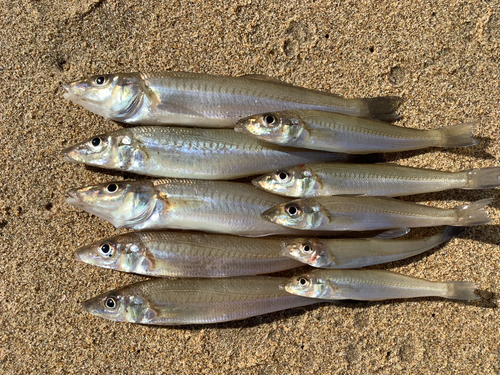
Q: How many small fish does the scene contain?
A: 5